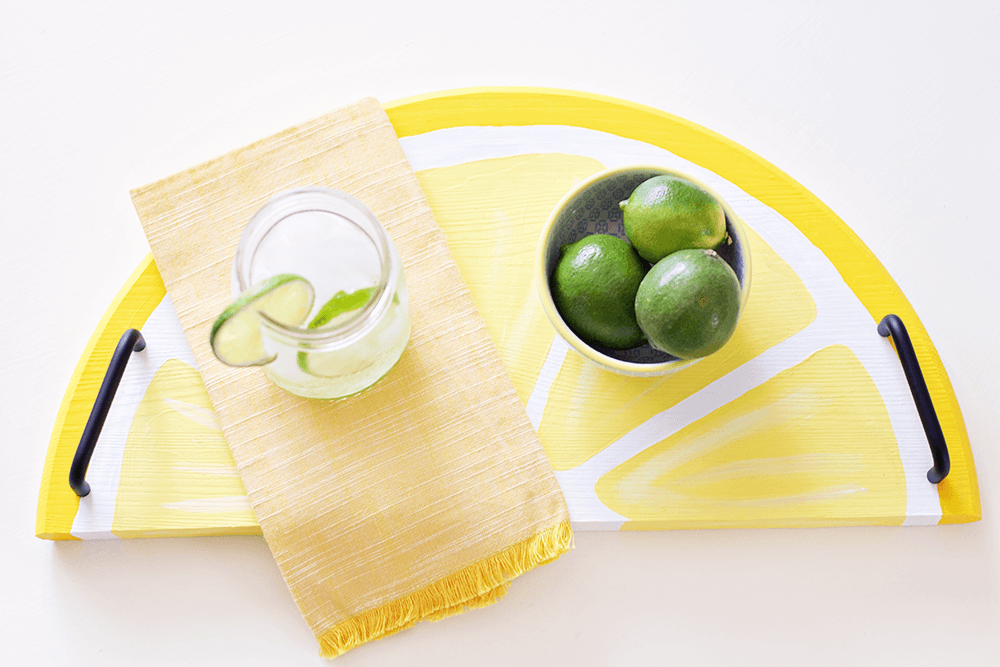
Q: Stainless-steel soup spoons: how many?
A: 0